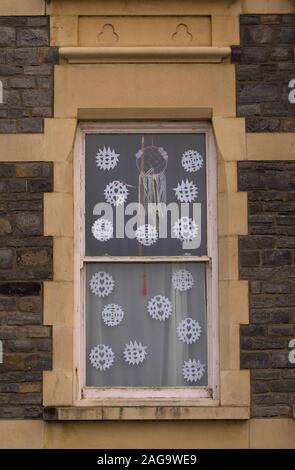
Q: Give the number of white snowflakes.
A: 15